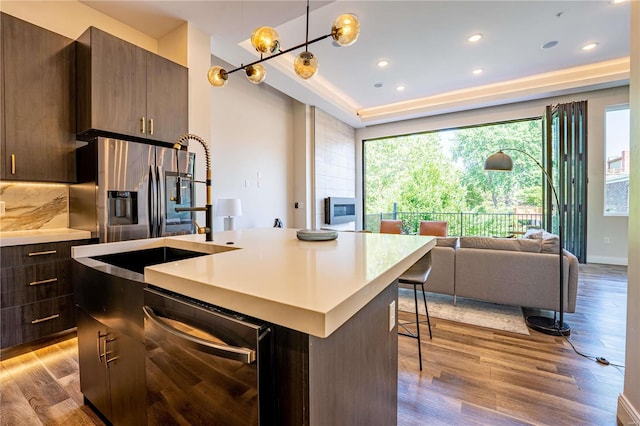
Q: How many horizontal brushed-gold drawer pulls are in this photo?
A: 3